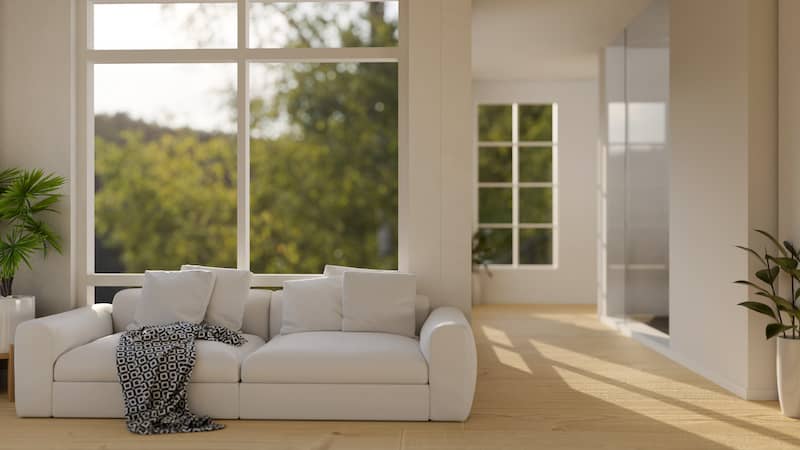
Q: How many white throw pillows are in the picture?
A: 5